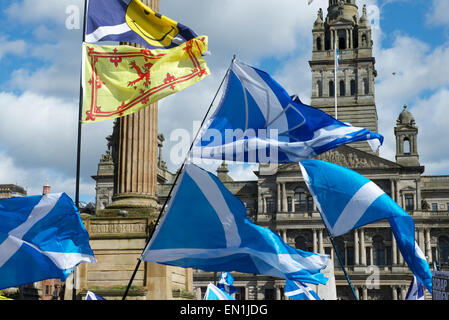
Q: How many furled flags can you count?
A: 1